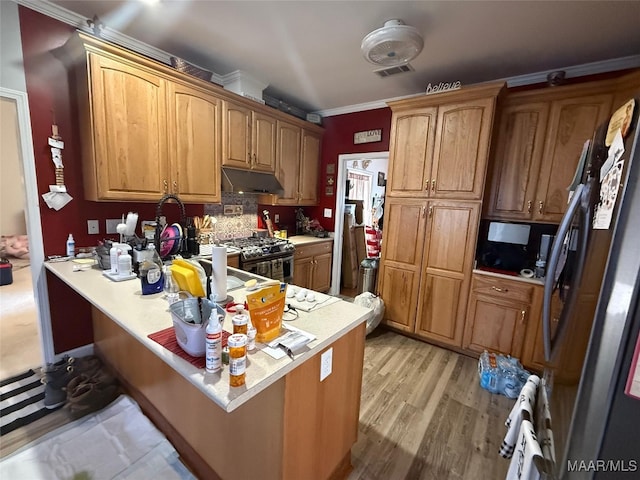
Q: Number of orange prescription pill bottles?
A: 2